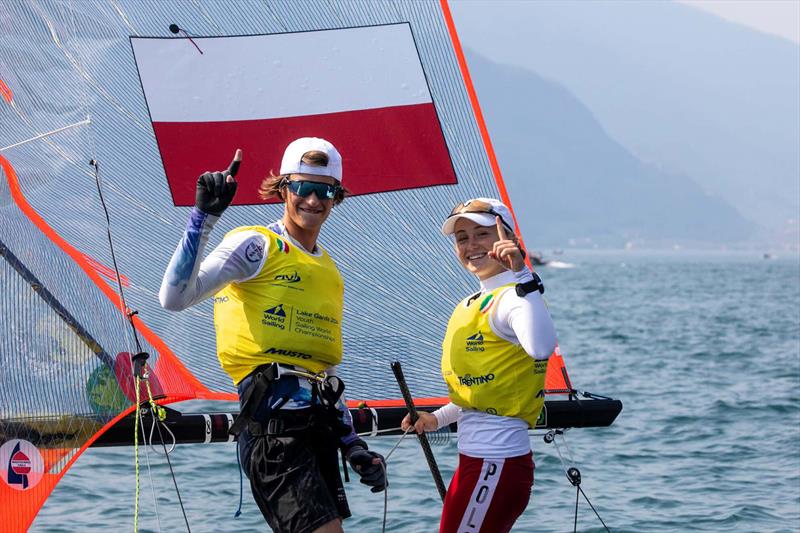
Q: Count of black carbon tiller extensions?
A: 1